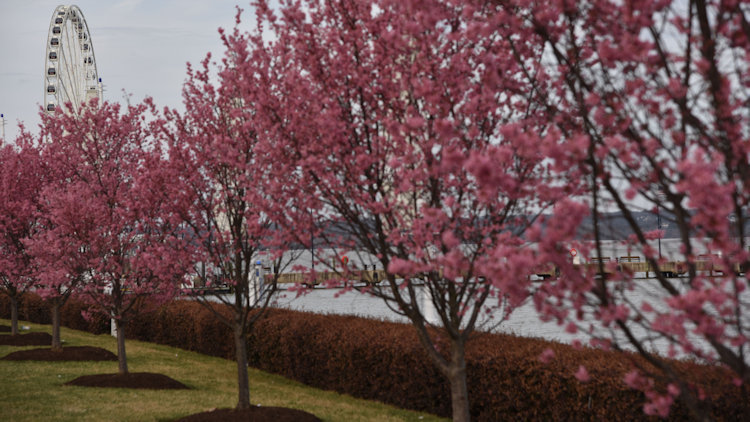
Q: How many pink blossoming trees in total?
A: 6